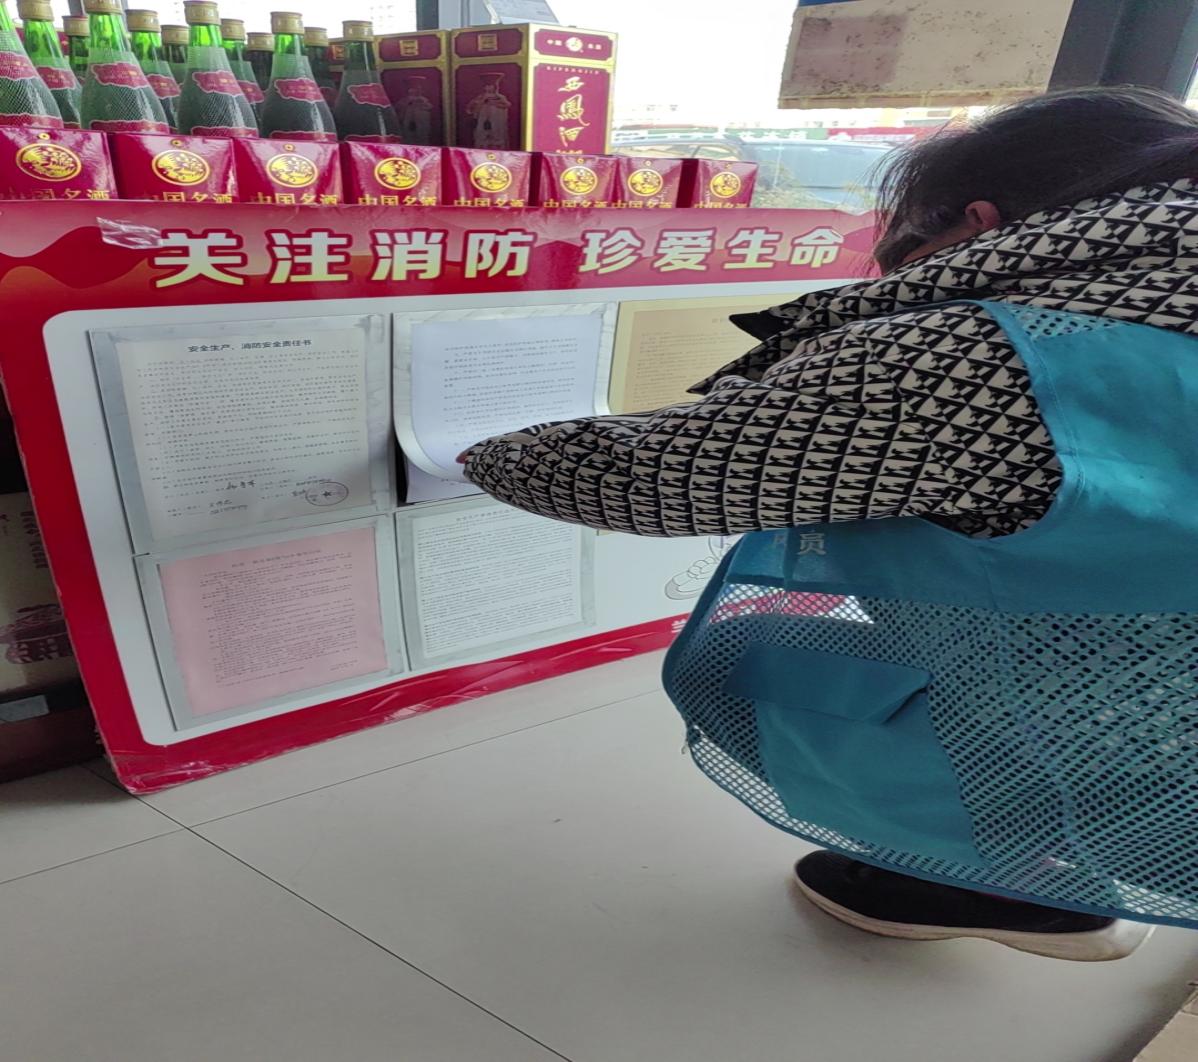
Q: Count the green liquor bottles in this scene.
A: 12